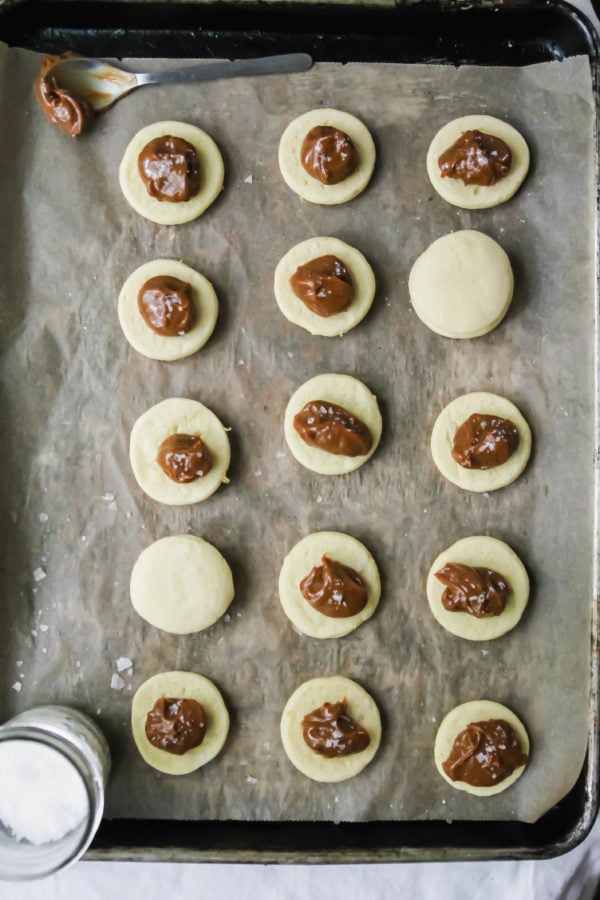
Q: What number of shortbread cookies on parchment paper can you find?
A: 15